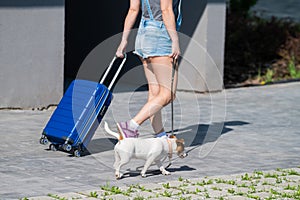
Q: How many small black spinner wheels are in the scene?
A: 4